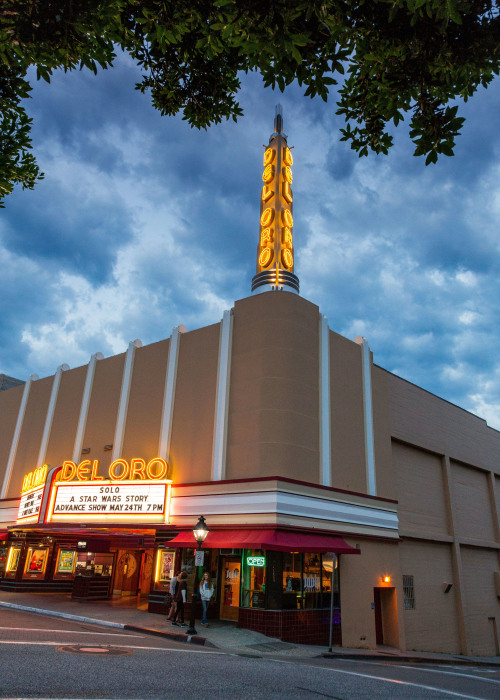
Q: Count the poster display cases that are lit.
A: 4